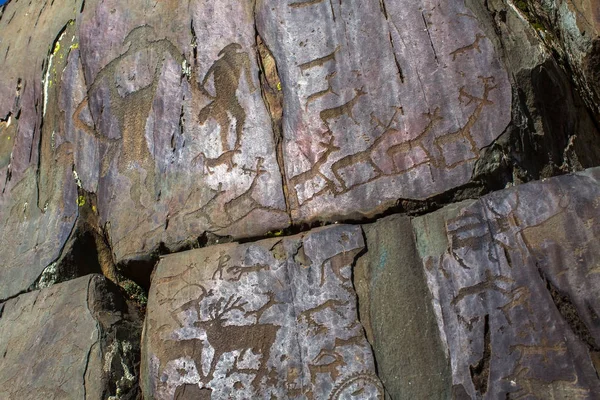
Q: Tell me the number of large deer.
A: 1